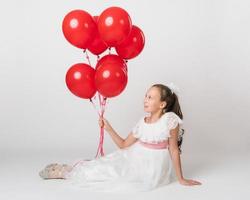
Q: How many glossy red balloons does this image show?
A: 7